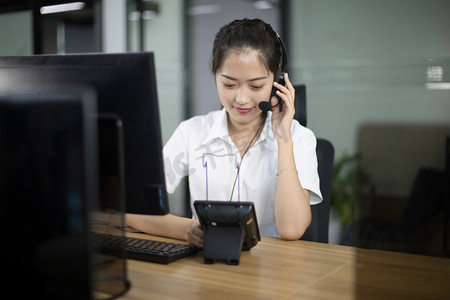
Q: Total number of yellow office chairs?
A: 0